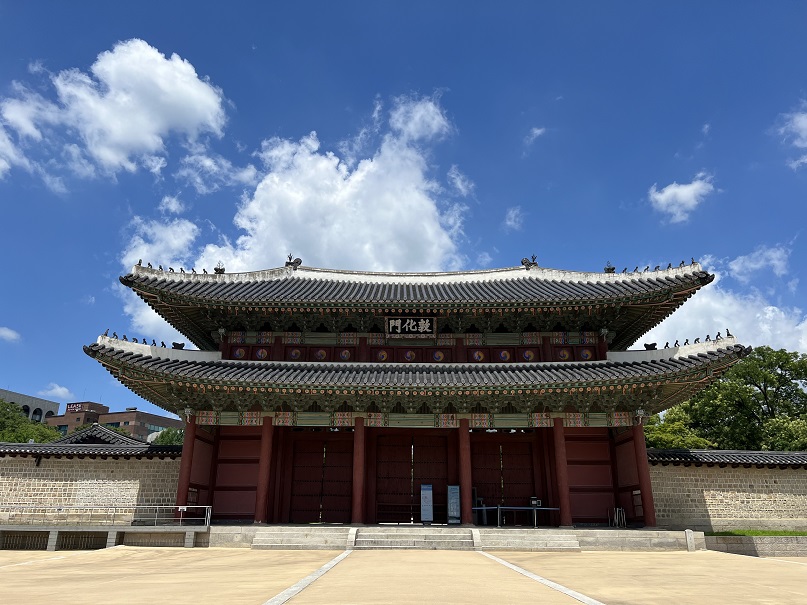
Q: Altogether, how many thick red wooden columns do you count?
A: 6